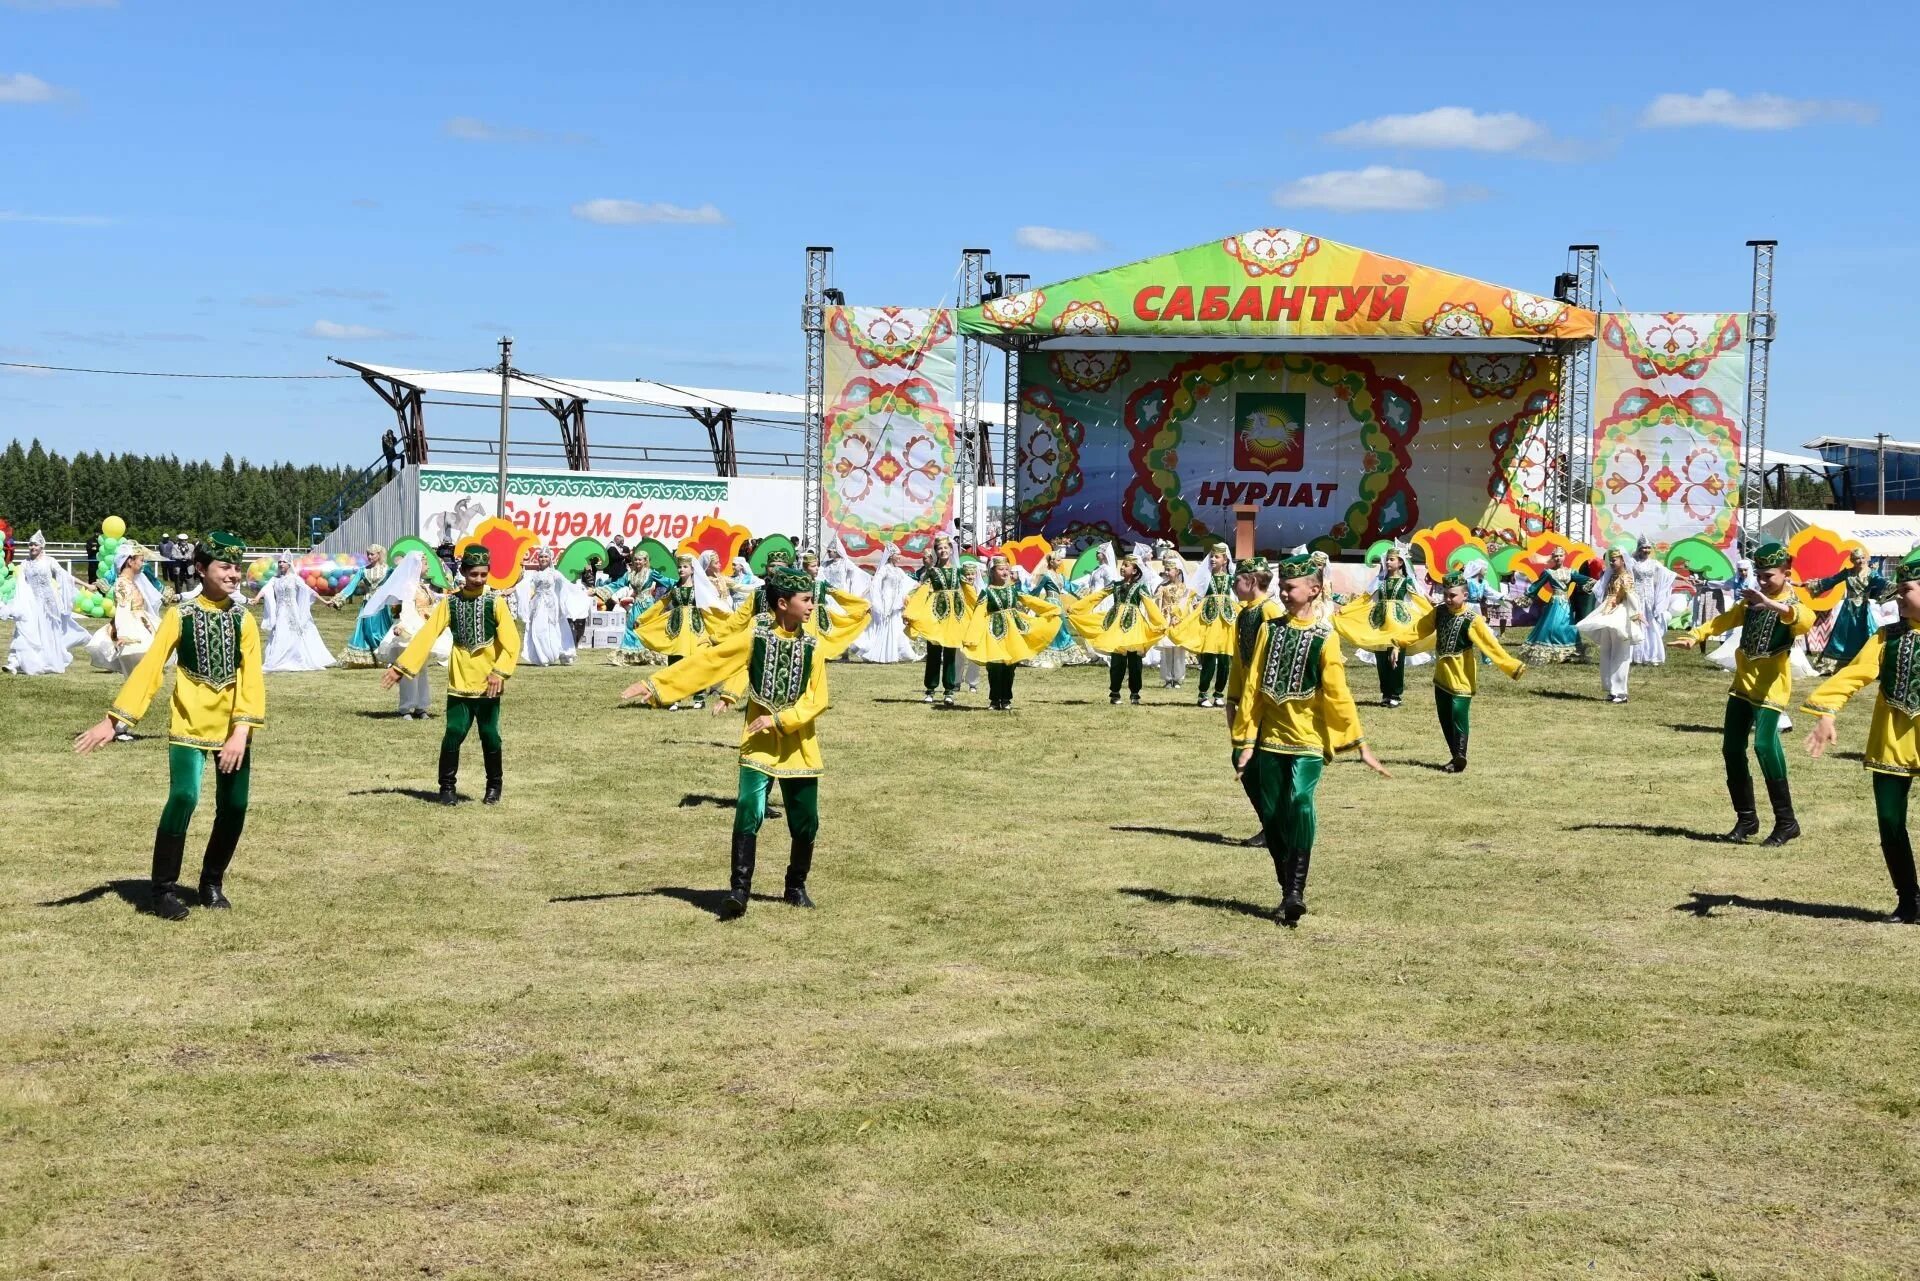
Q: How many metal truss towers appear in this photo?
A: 6